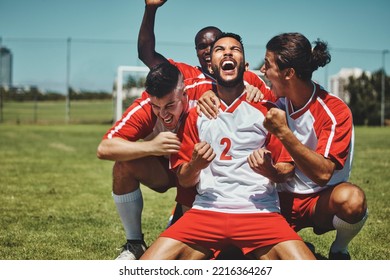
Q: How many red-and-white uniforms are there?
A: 4